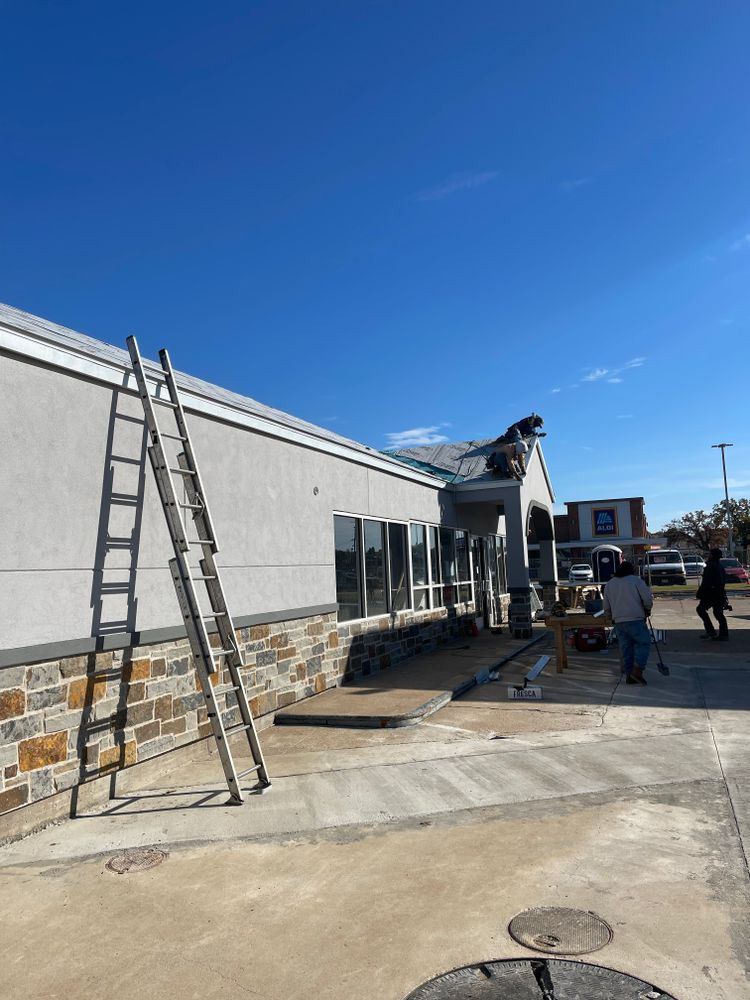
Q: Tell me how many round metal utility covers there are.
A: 3